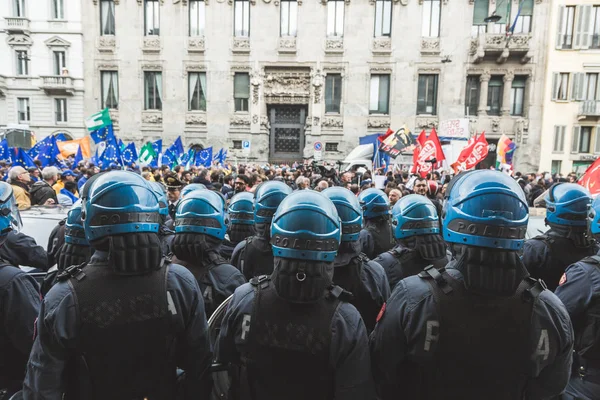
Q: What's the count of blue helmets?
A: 15